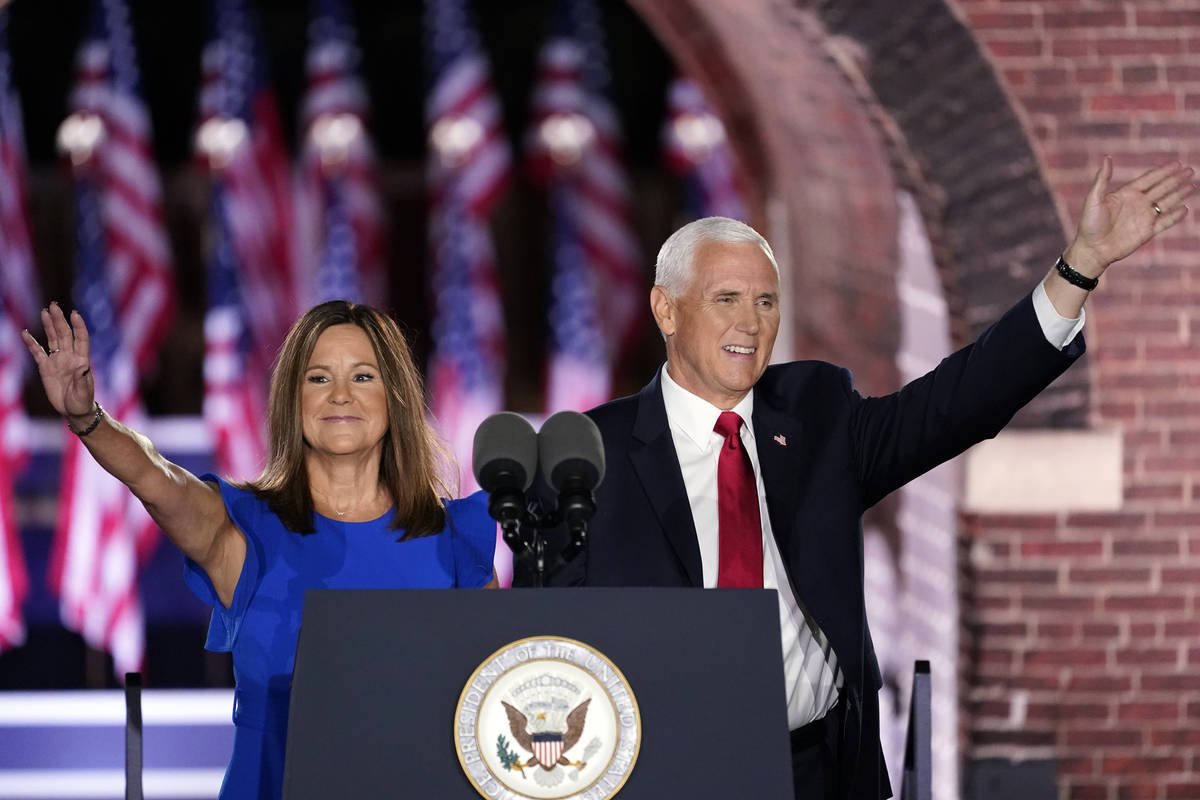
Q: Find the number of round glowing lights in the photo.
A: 6